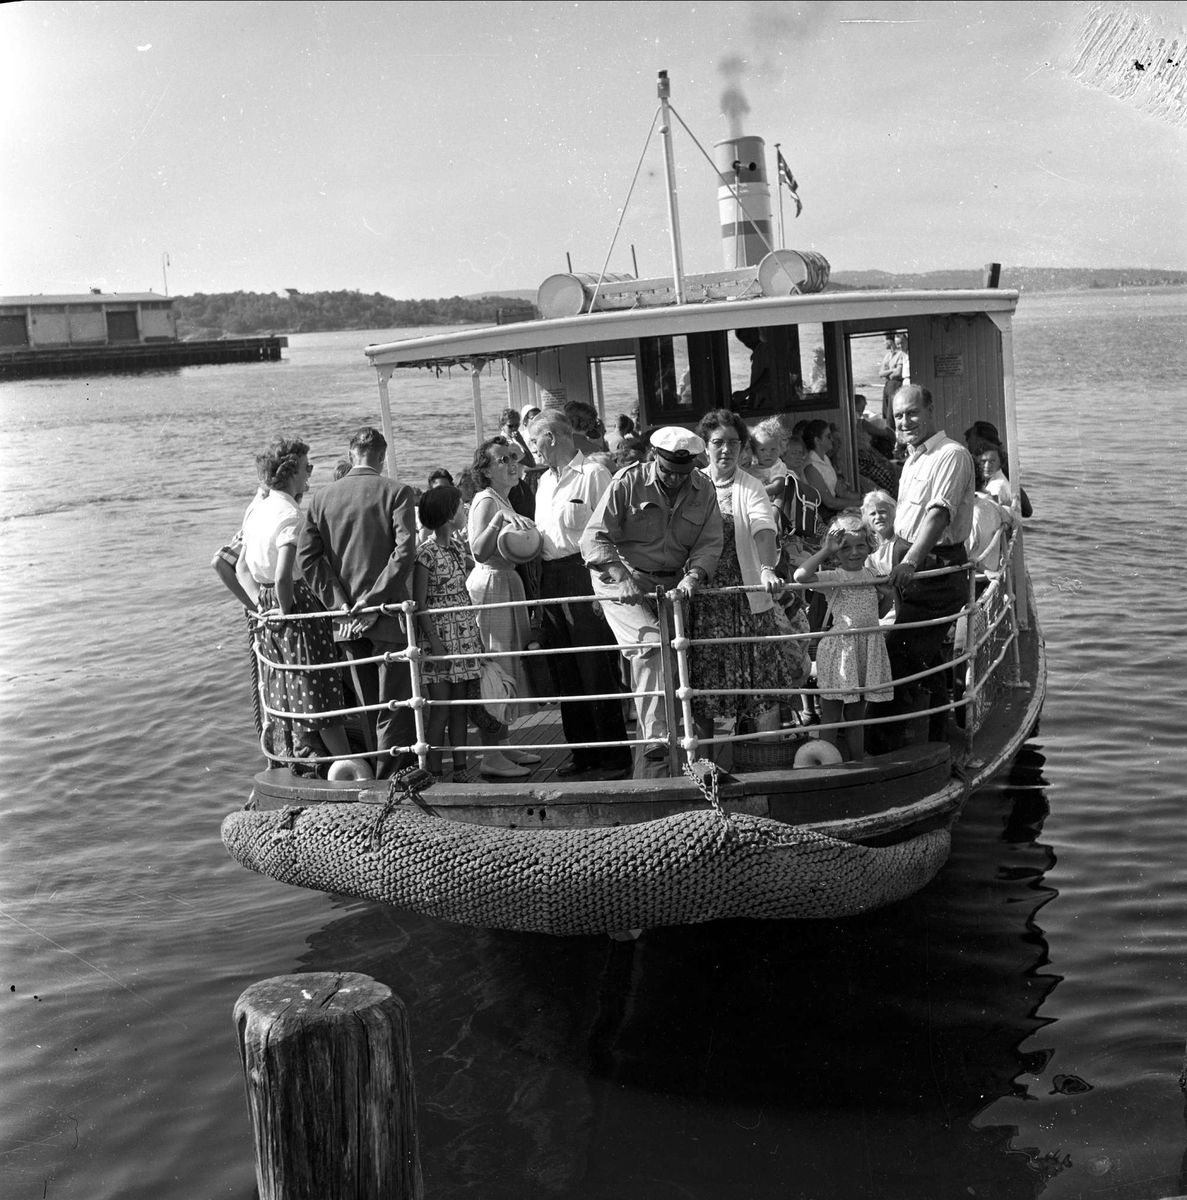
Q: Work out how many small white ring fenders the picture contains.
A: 2